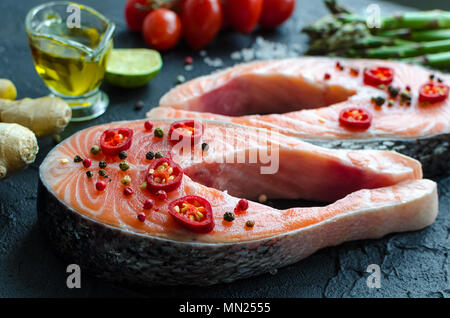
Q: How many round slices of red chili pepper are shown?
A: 7